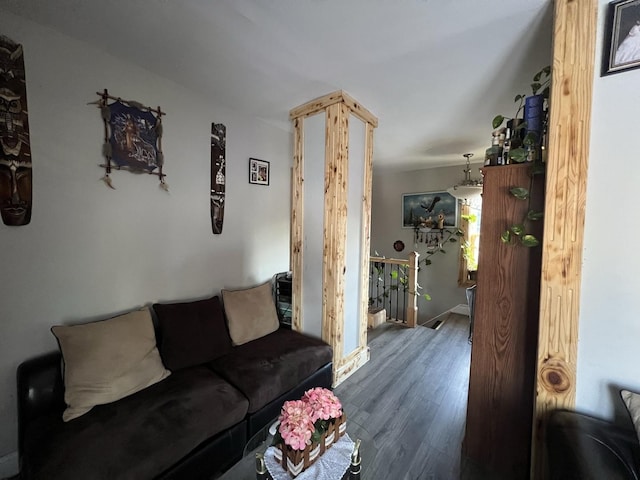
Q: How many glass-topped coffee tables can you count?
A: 1